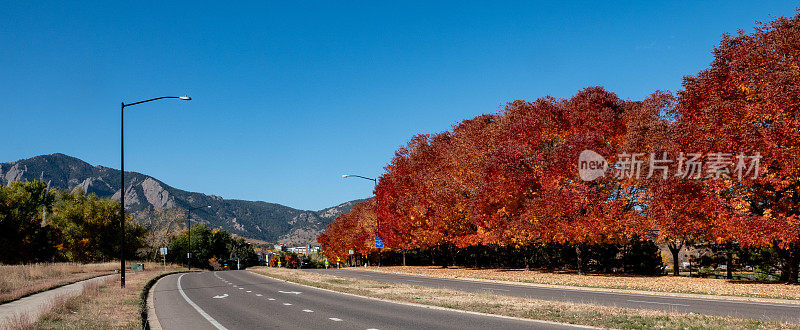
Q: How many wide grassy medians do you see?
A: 1